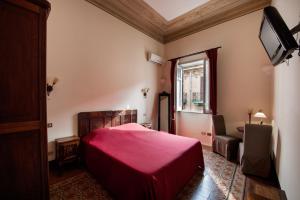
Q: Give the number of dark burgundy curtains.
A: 2